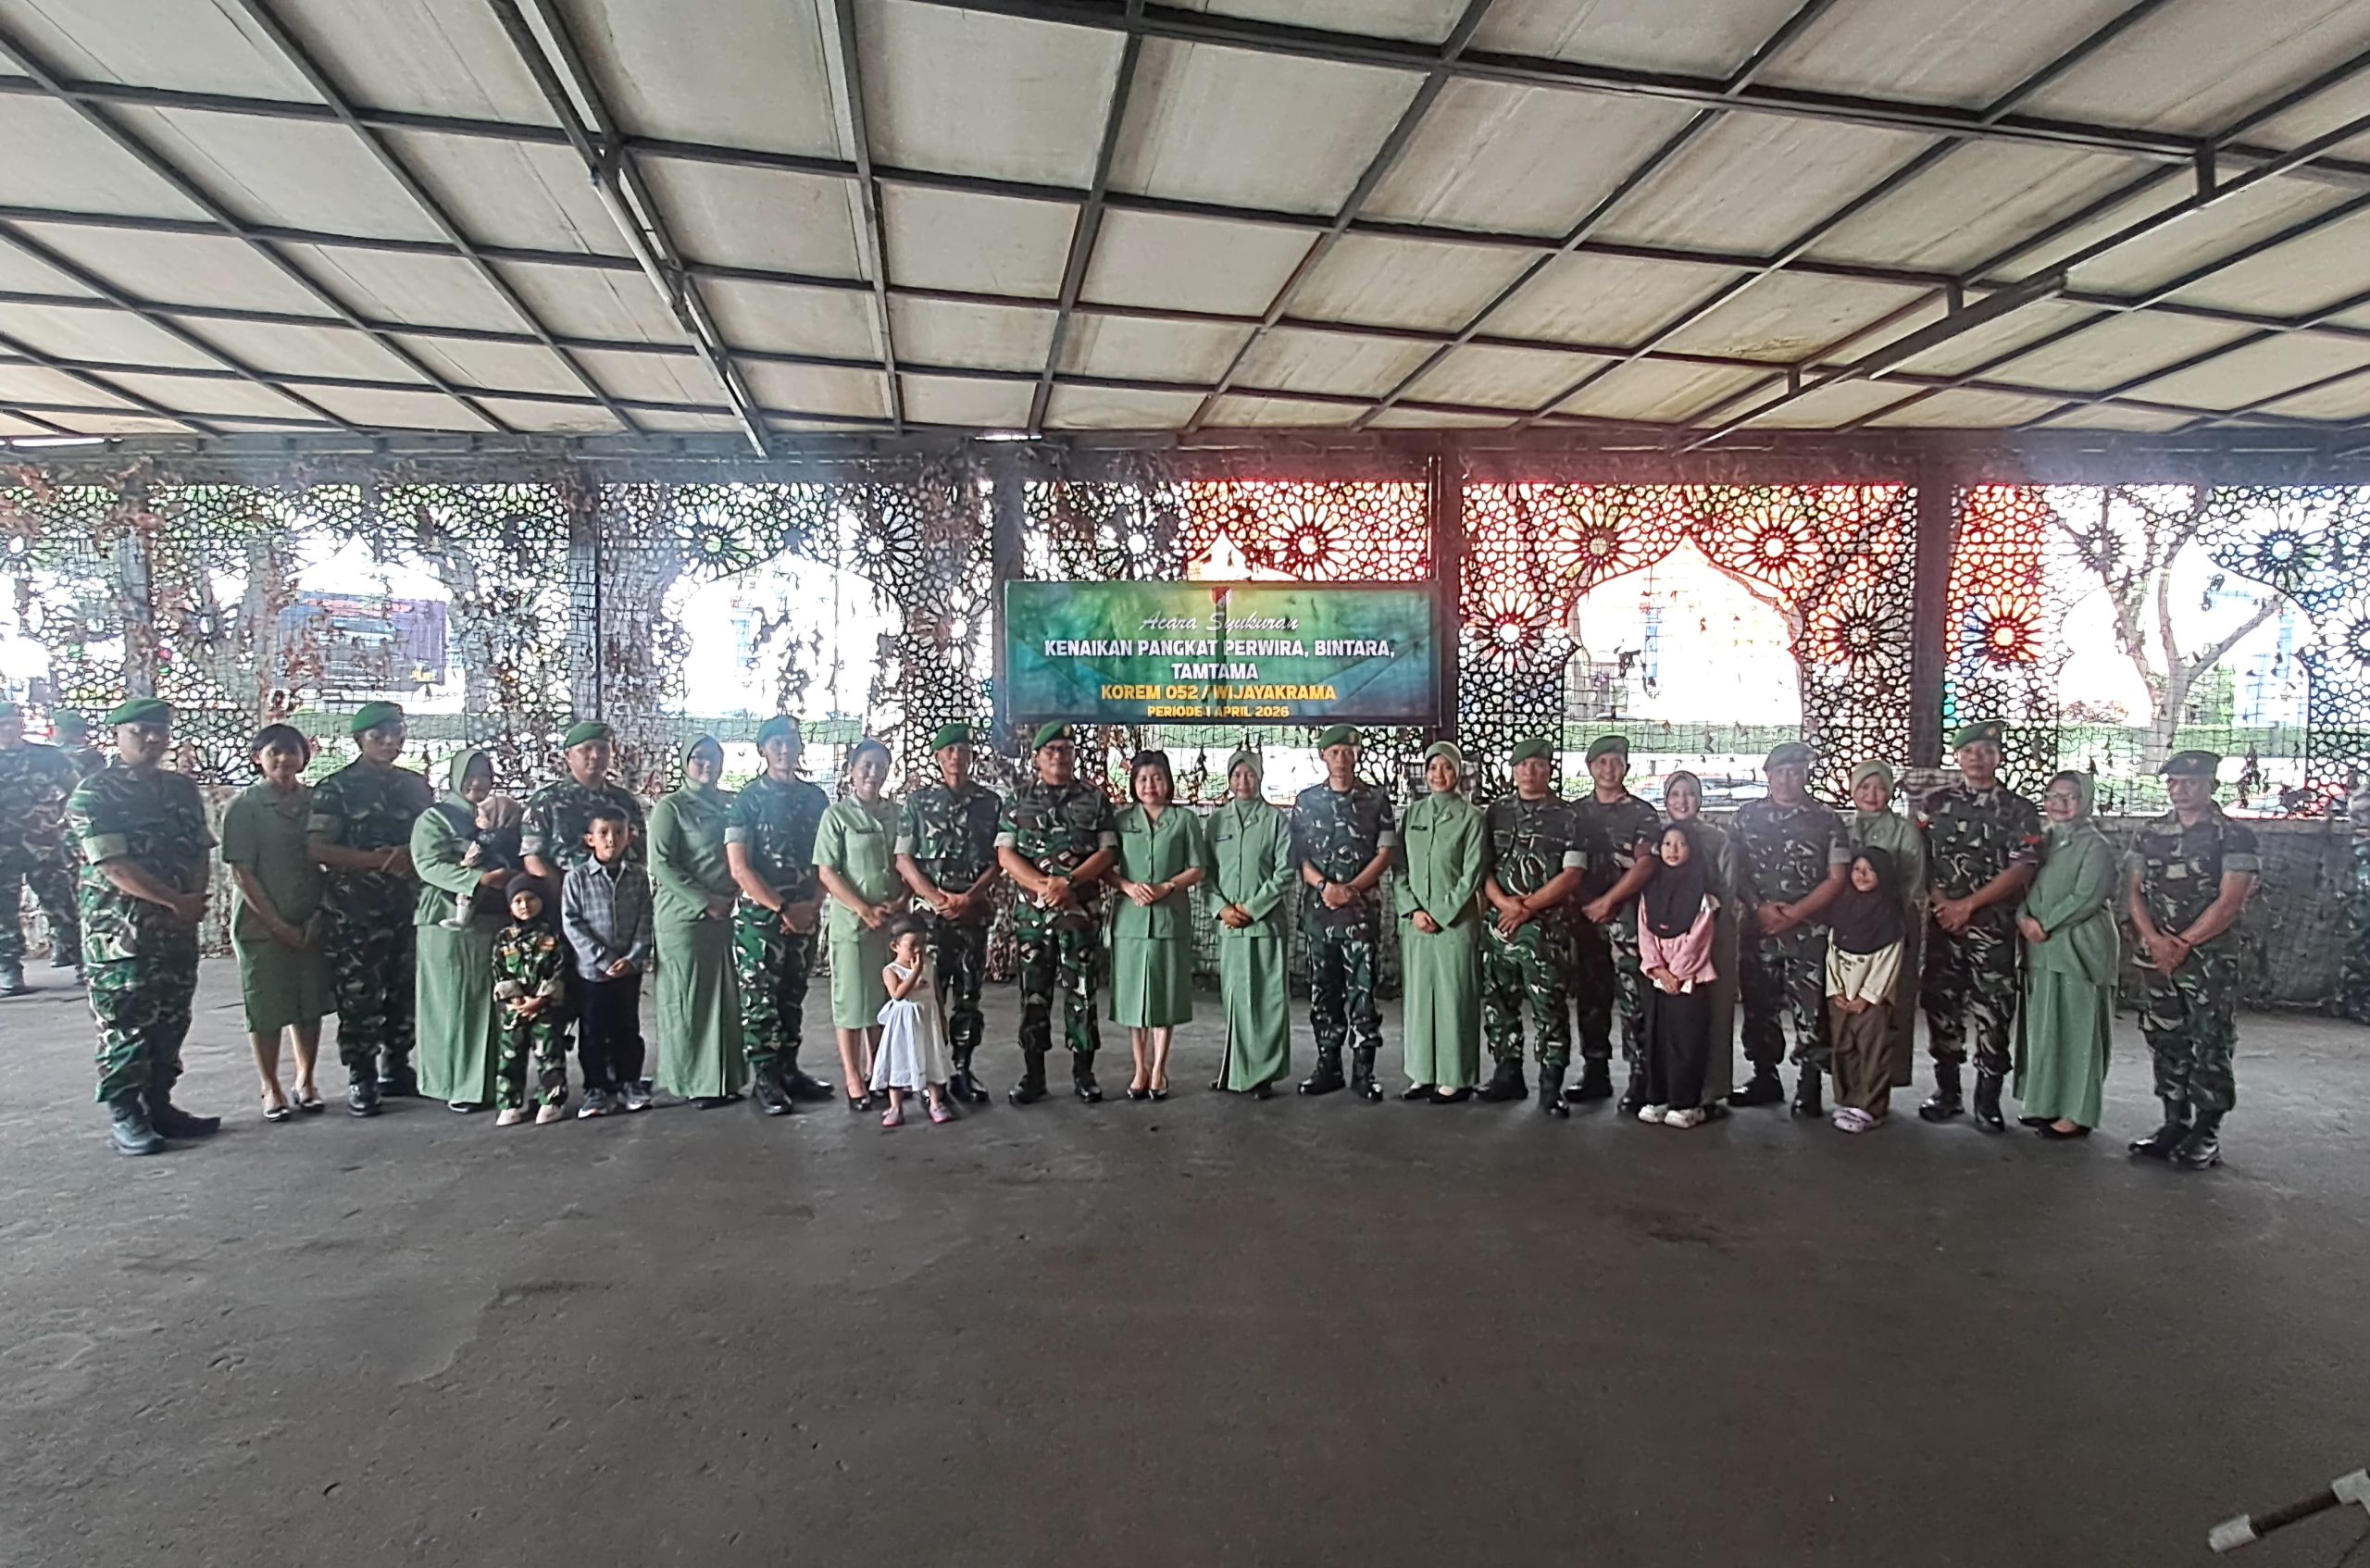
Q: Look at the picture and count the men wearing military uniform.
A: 14